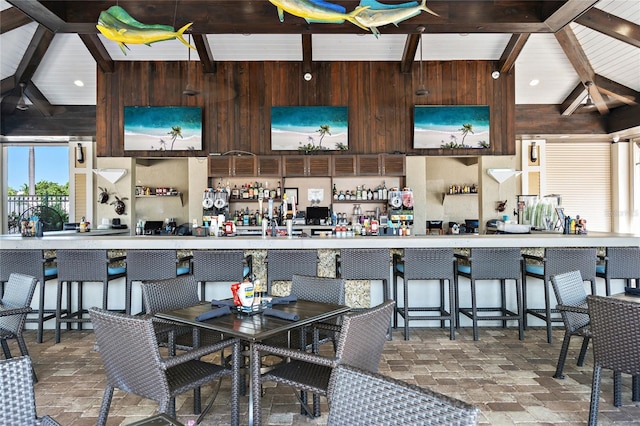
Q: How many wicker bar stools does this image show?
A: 10